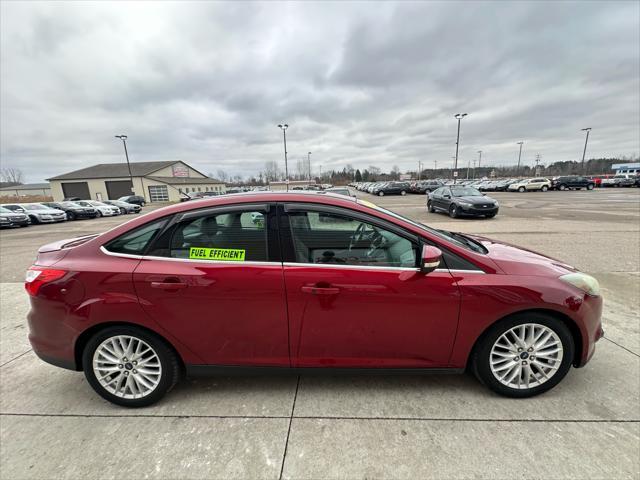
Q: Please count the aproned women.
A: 0